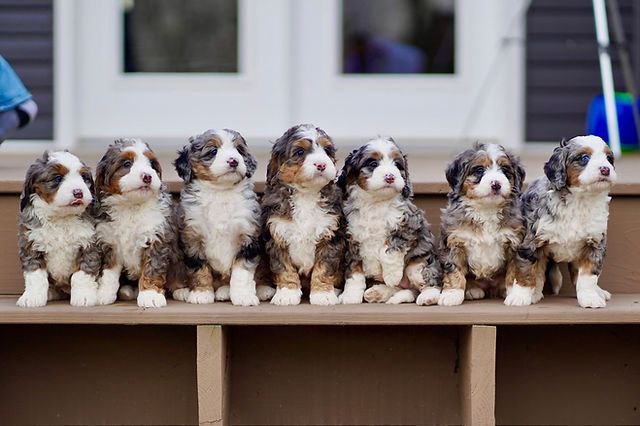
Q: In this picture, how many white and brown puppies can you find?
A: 7